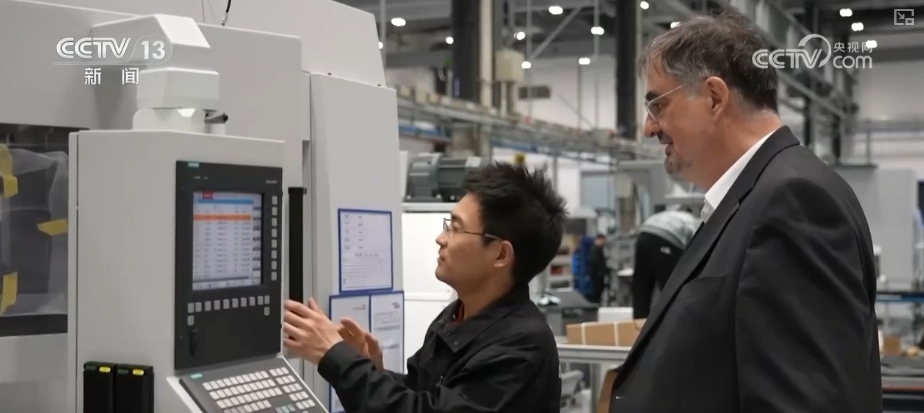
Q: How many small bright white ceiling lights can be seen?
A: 13